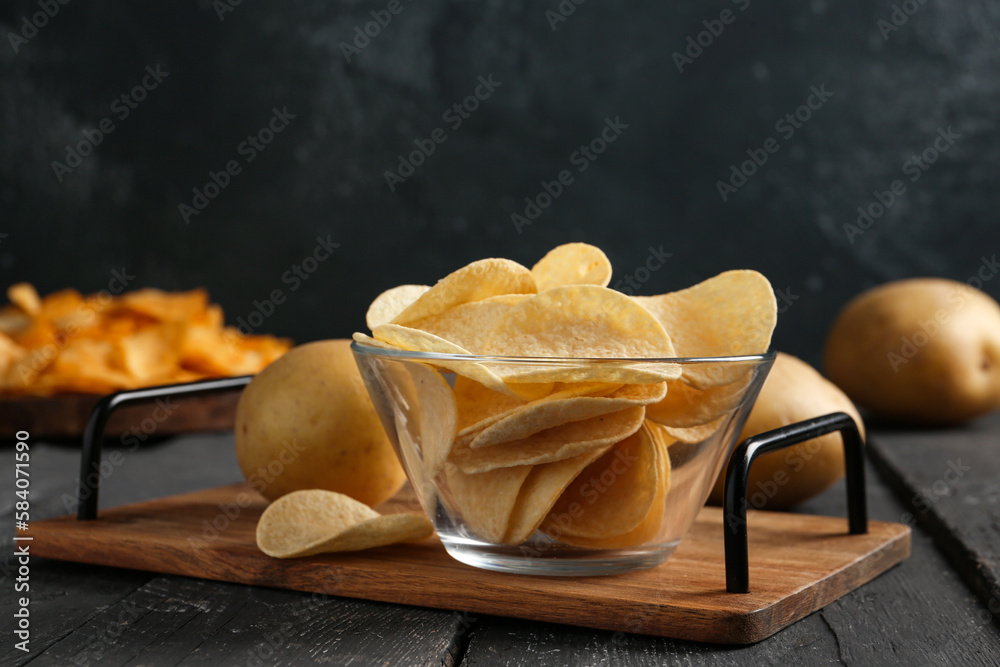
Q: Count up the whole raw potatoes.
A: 3